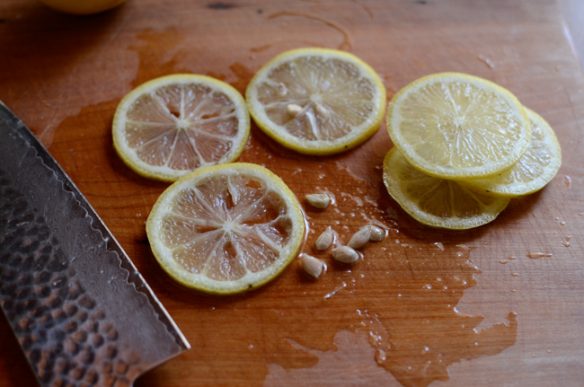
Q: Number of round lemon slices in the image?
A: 6